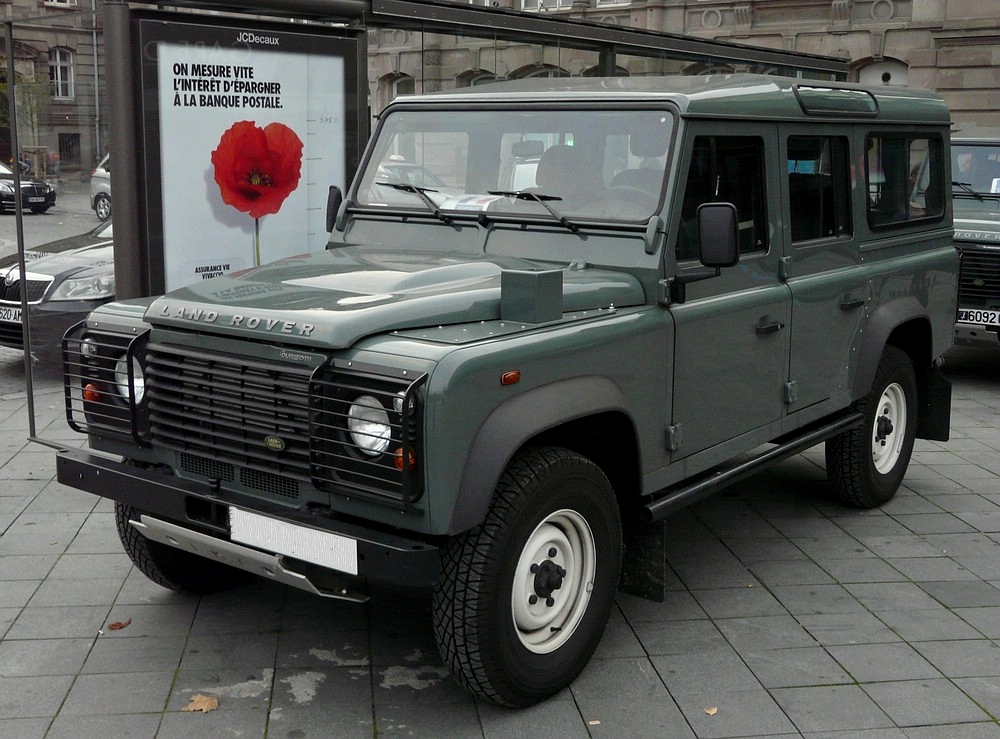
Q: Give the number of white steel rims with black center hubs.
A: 2